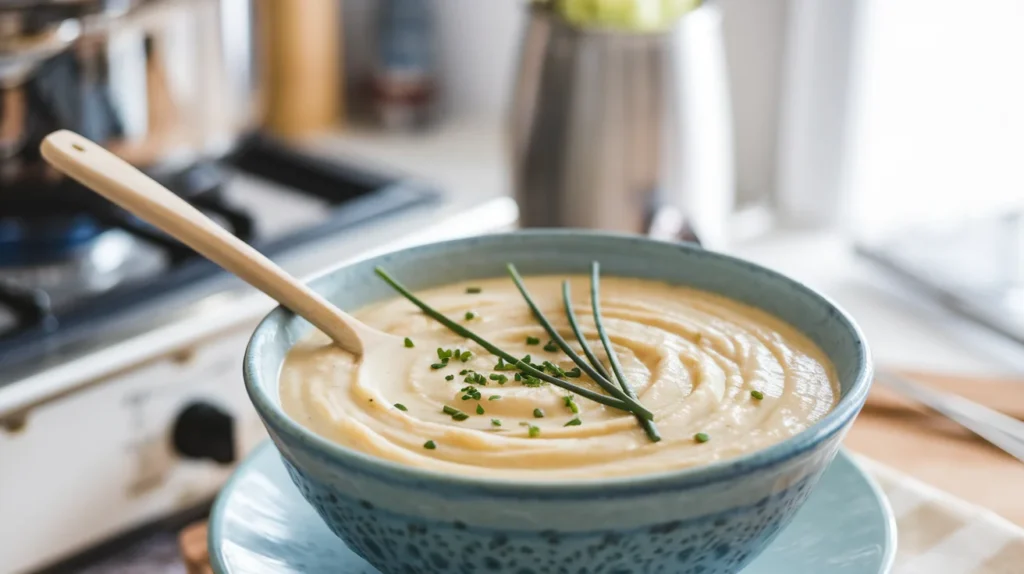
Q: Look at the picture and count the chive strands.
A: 4